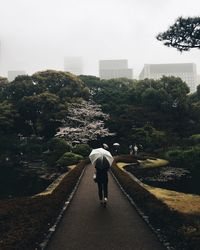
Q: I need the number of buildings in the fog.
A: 4